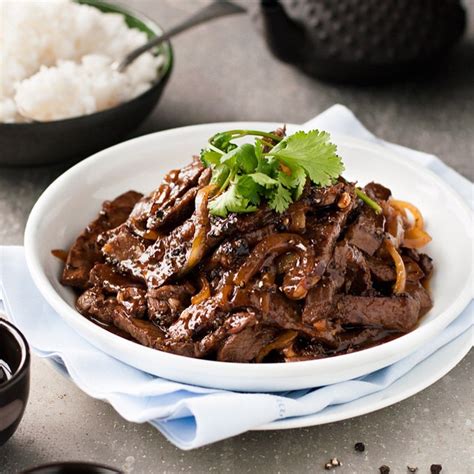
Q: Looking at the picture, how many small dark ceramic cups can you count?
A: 2